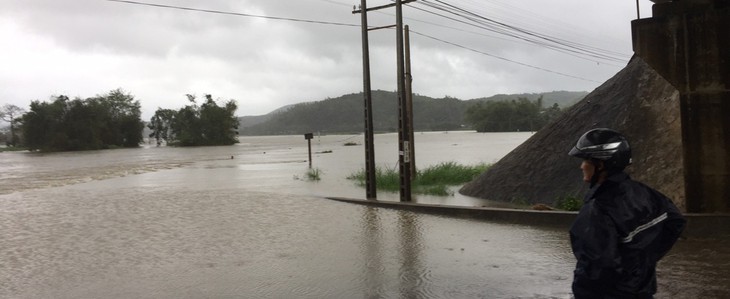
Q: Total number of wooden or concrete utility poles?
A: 3